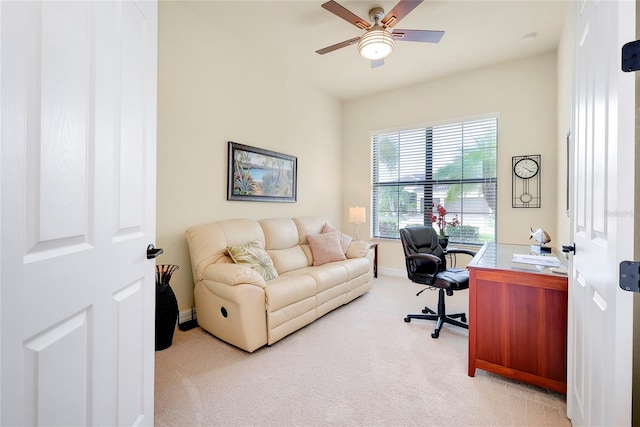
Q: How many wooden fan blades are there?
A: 5